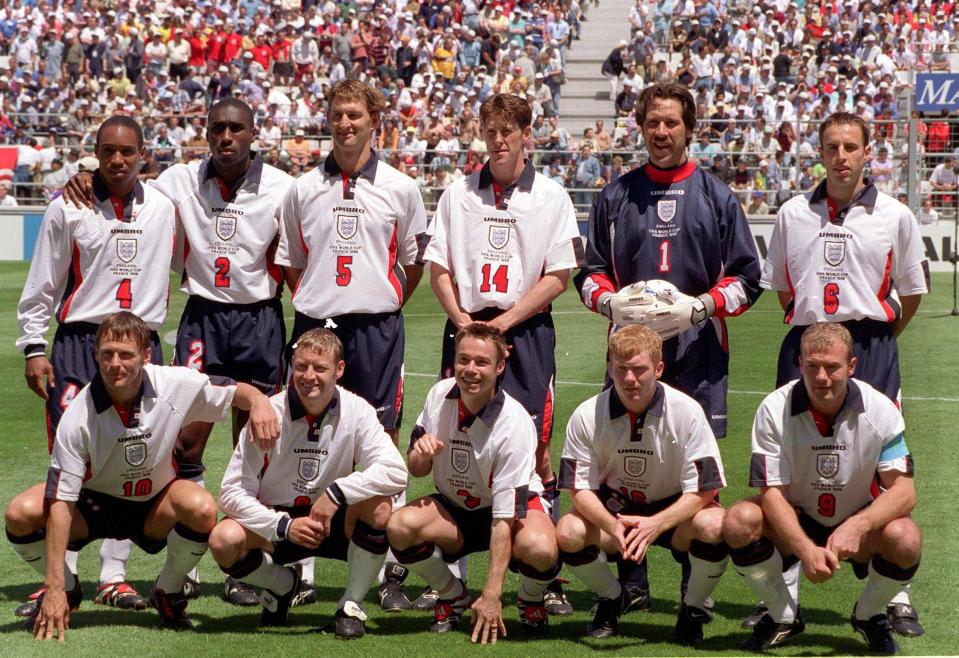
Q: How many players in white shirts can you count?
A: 10